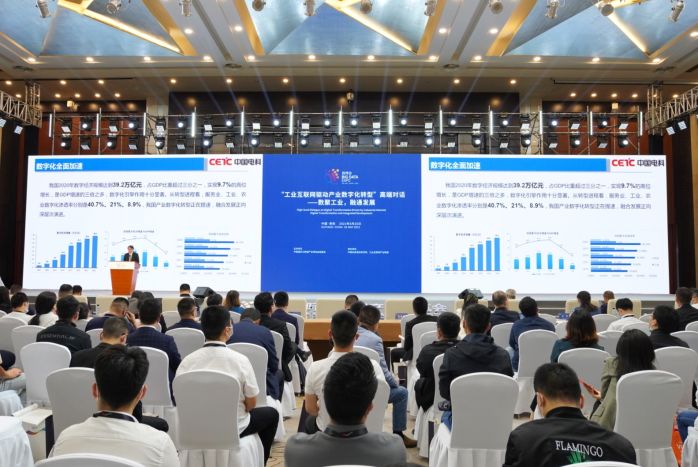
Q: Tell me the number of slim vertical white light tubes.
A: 13